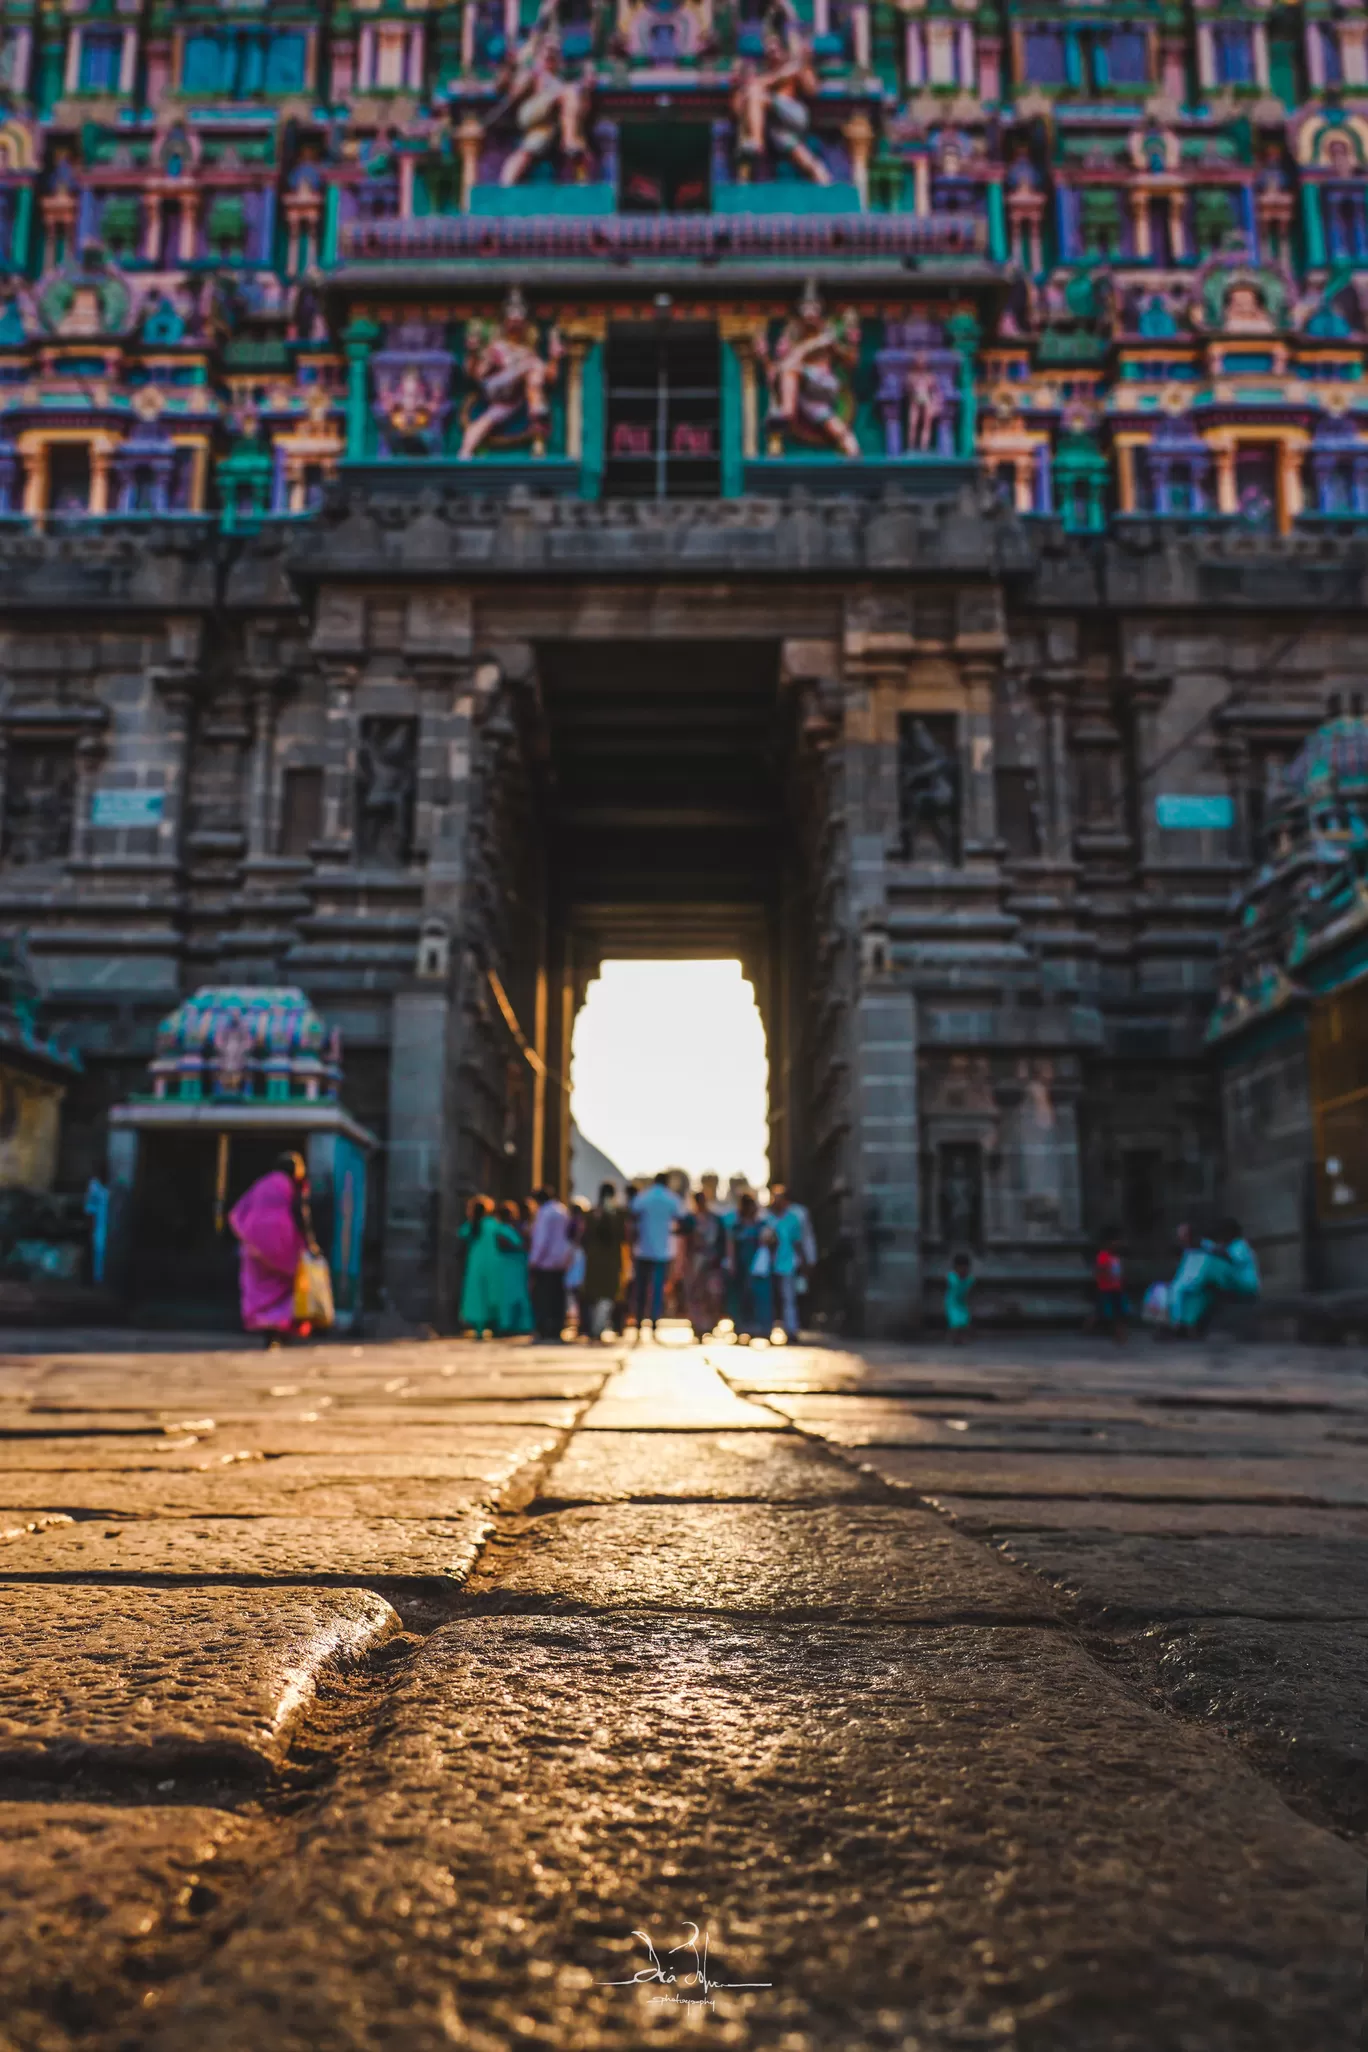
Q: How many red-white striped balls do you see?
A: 0